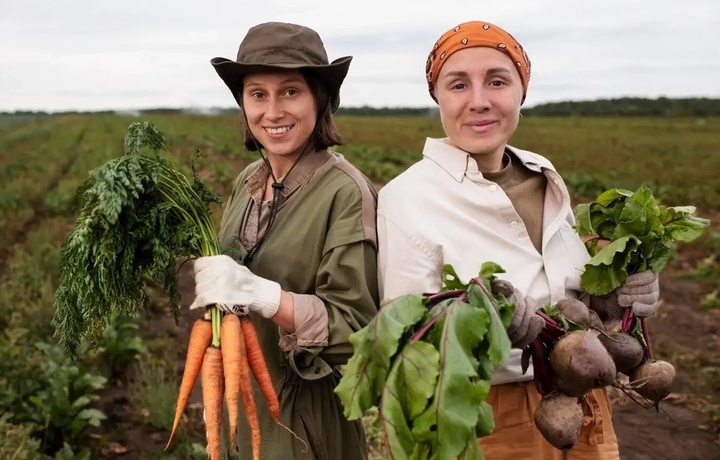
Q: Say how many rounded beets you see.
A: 5